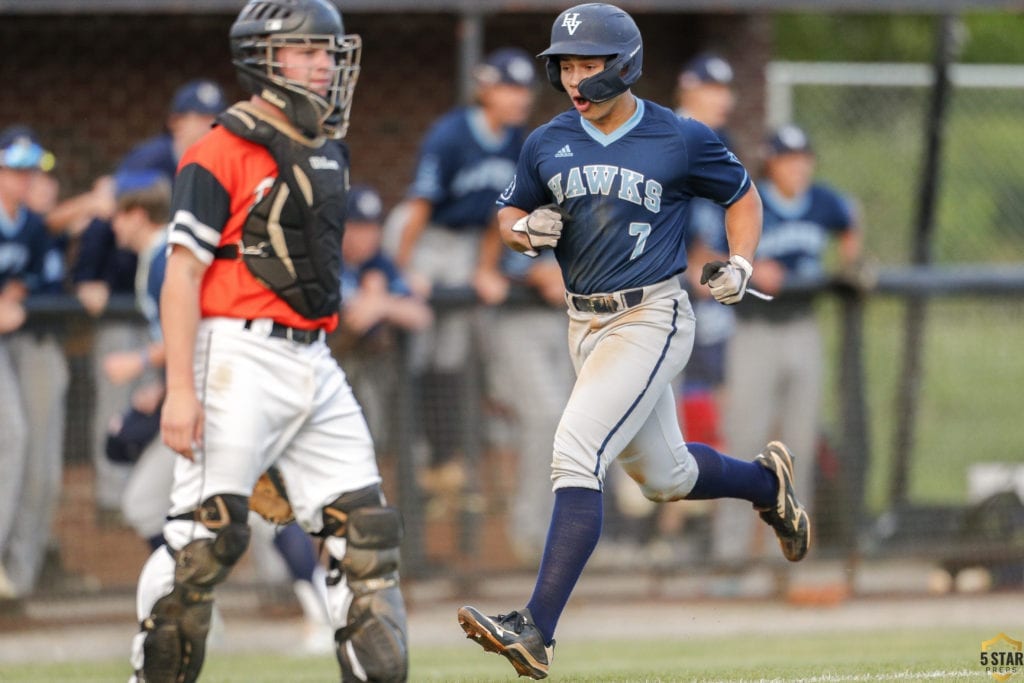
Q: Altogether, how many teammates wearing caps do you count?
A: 6